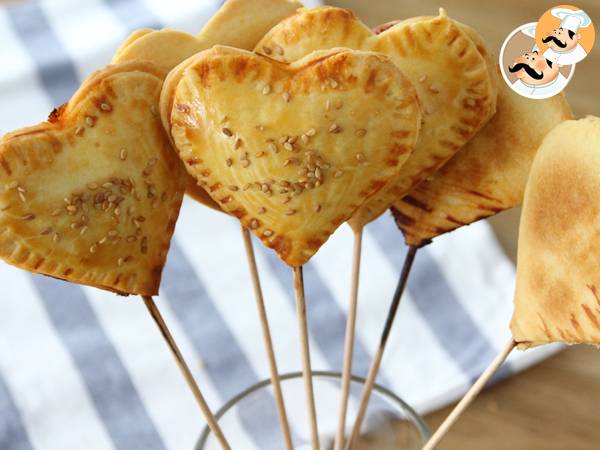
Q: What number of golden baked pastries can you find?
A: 6